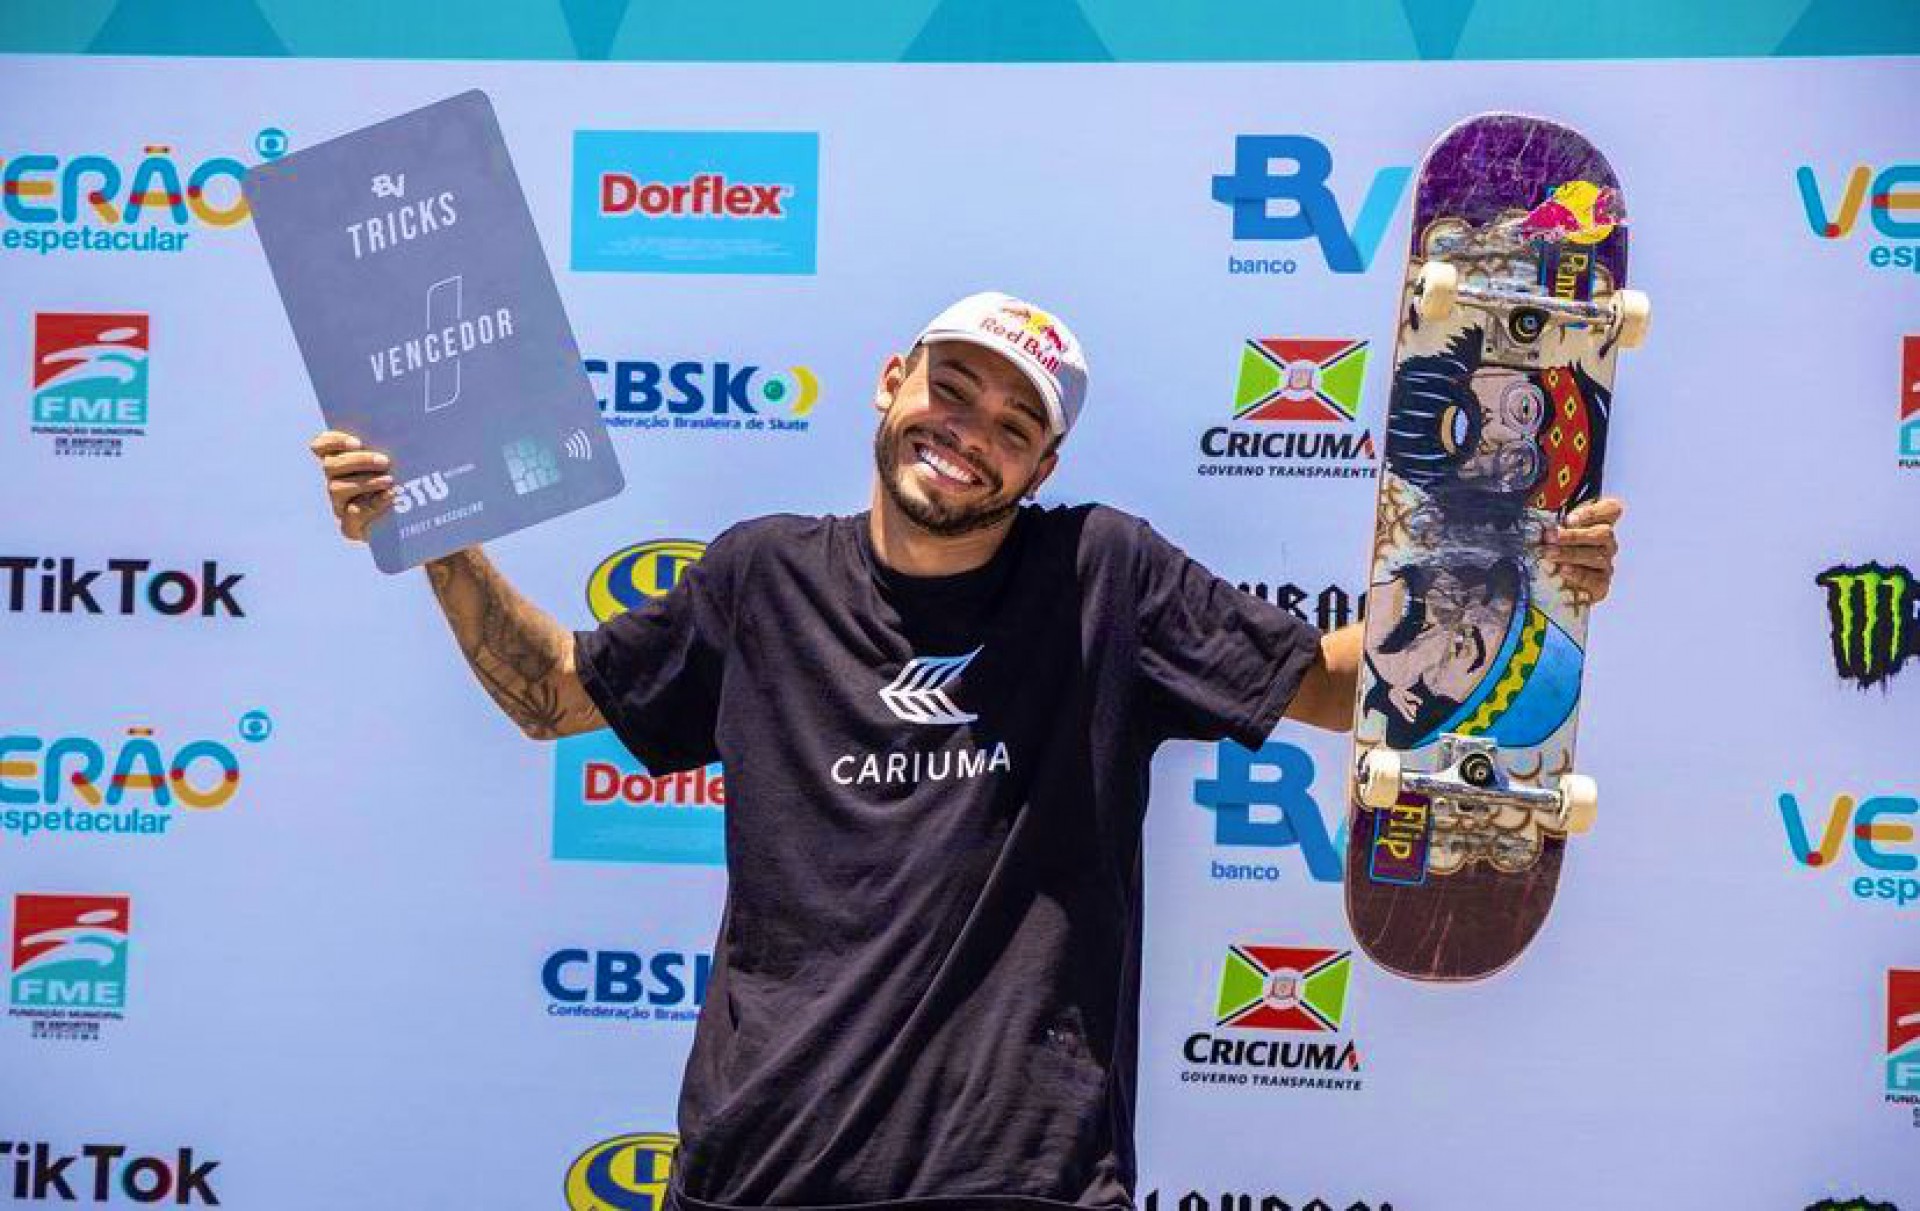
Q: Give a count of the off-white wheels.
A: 4